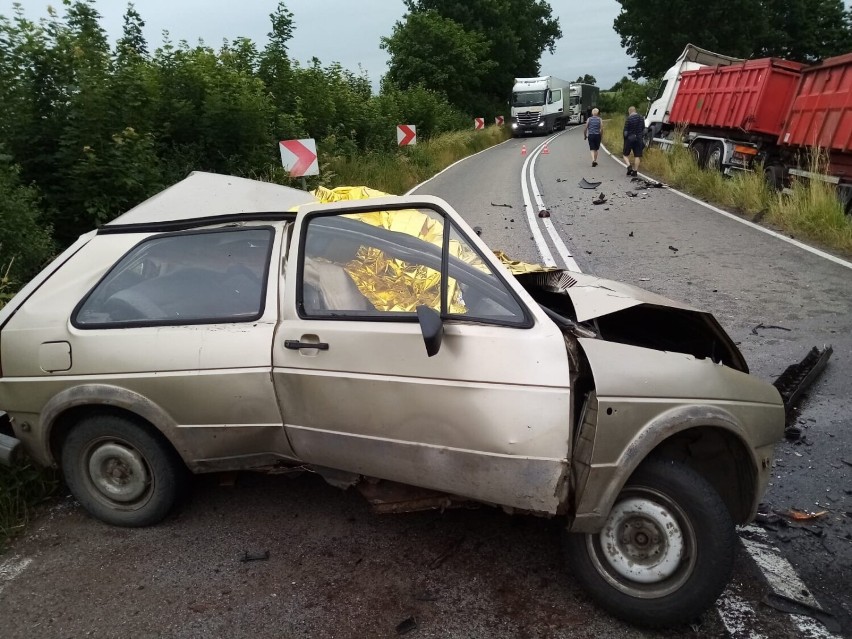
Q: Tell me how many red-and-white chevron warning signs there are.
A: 4